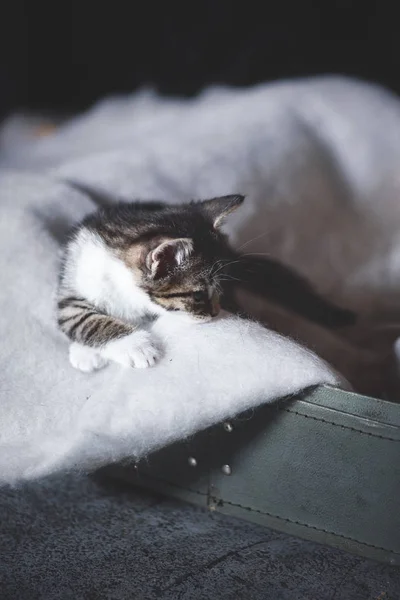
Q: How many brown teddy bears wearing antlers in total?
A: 0